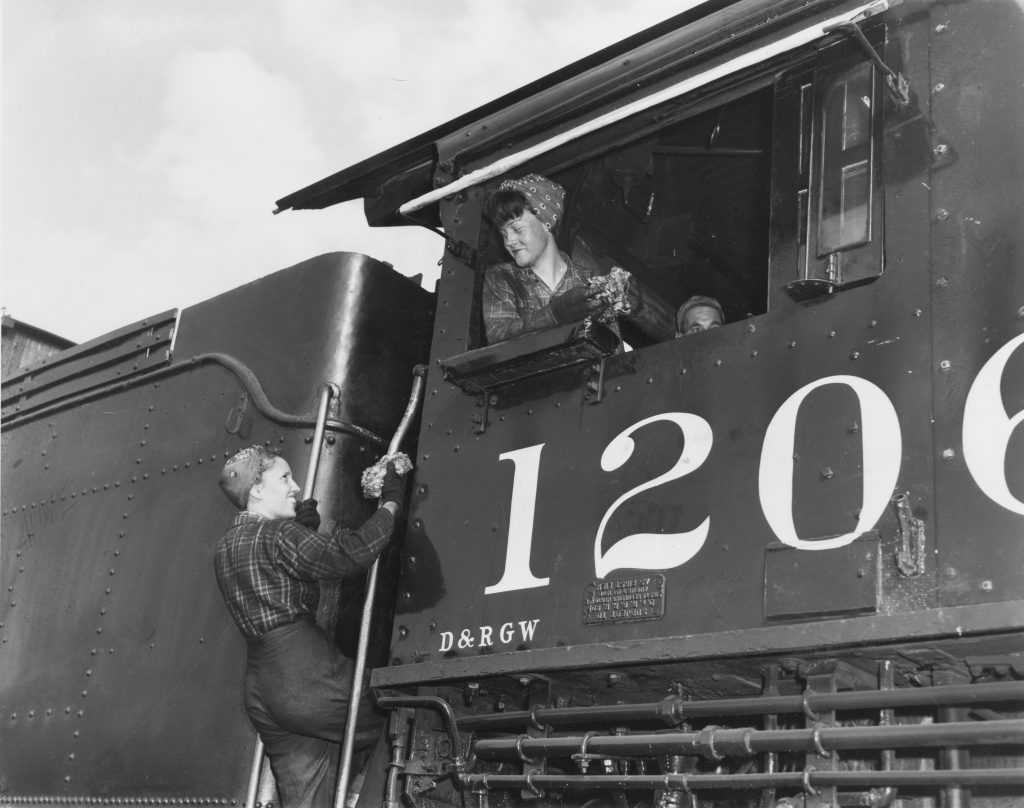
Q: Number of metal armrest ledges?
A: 1